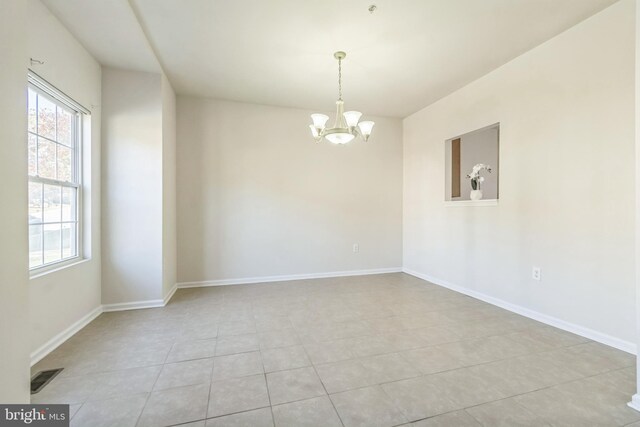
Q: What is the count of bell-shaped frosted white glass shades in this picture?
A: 4